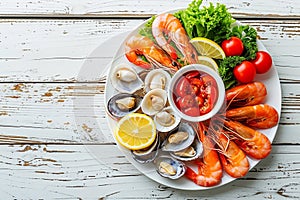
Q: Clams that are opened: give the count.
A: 8